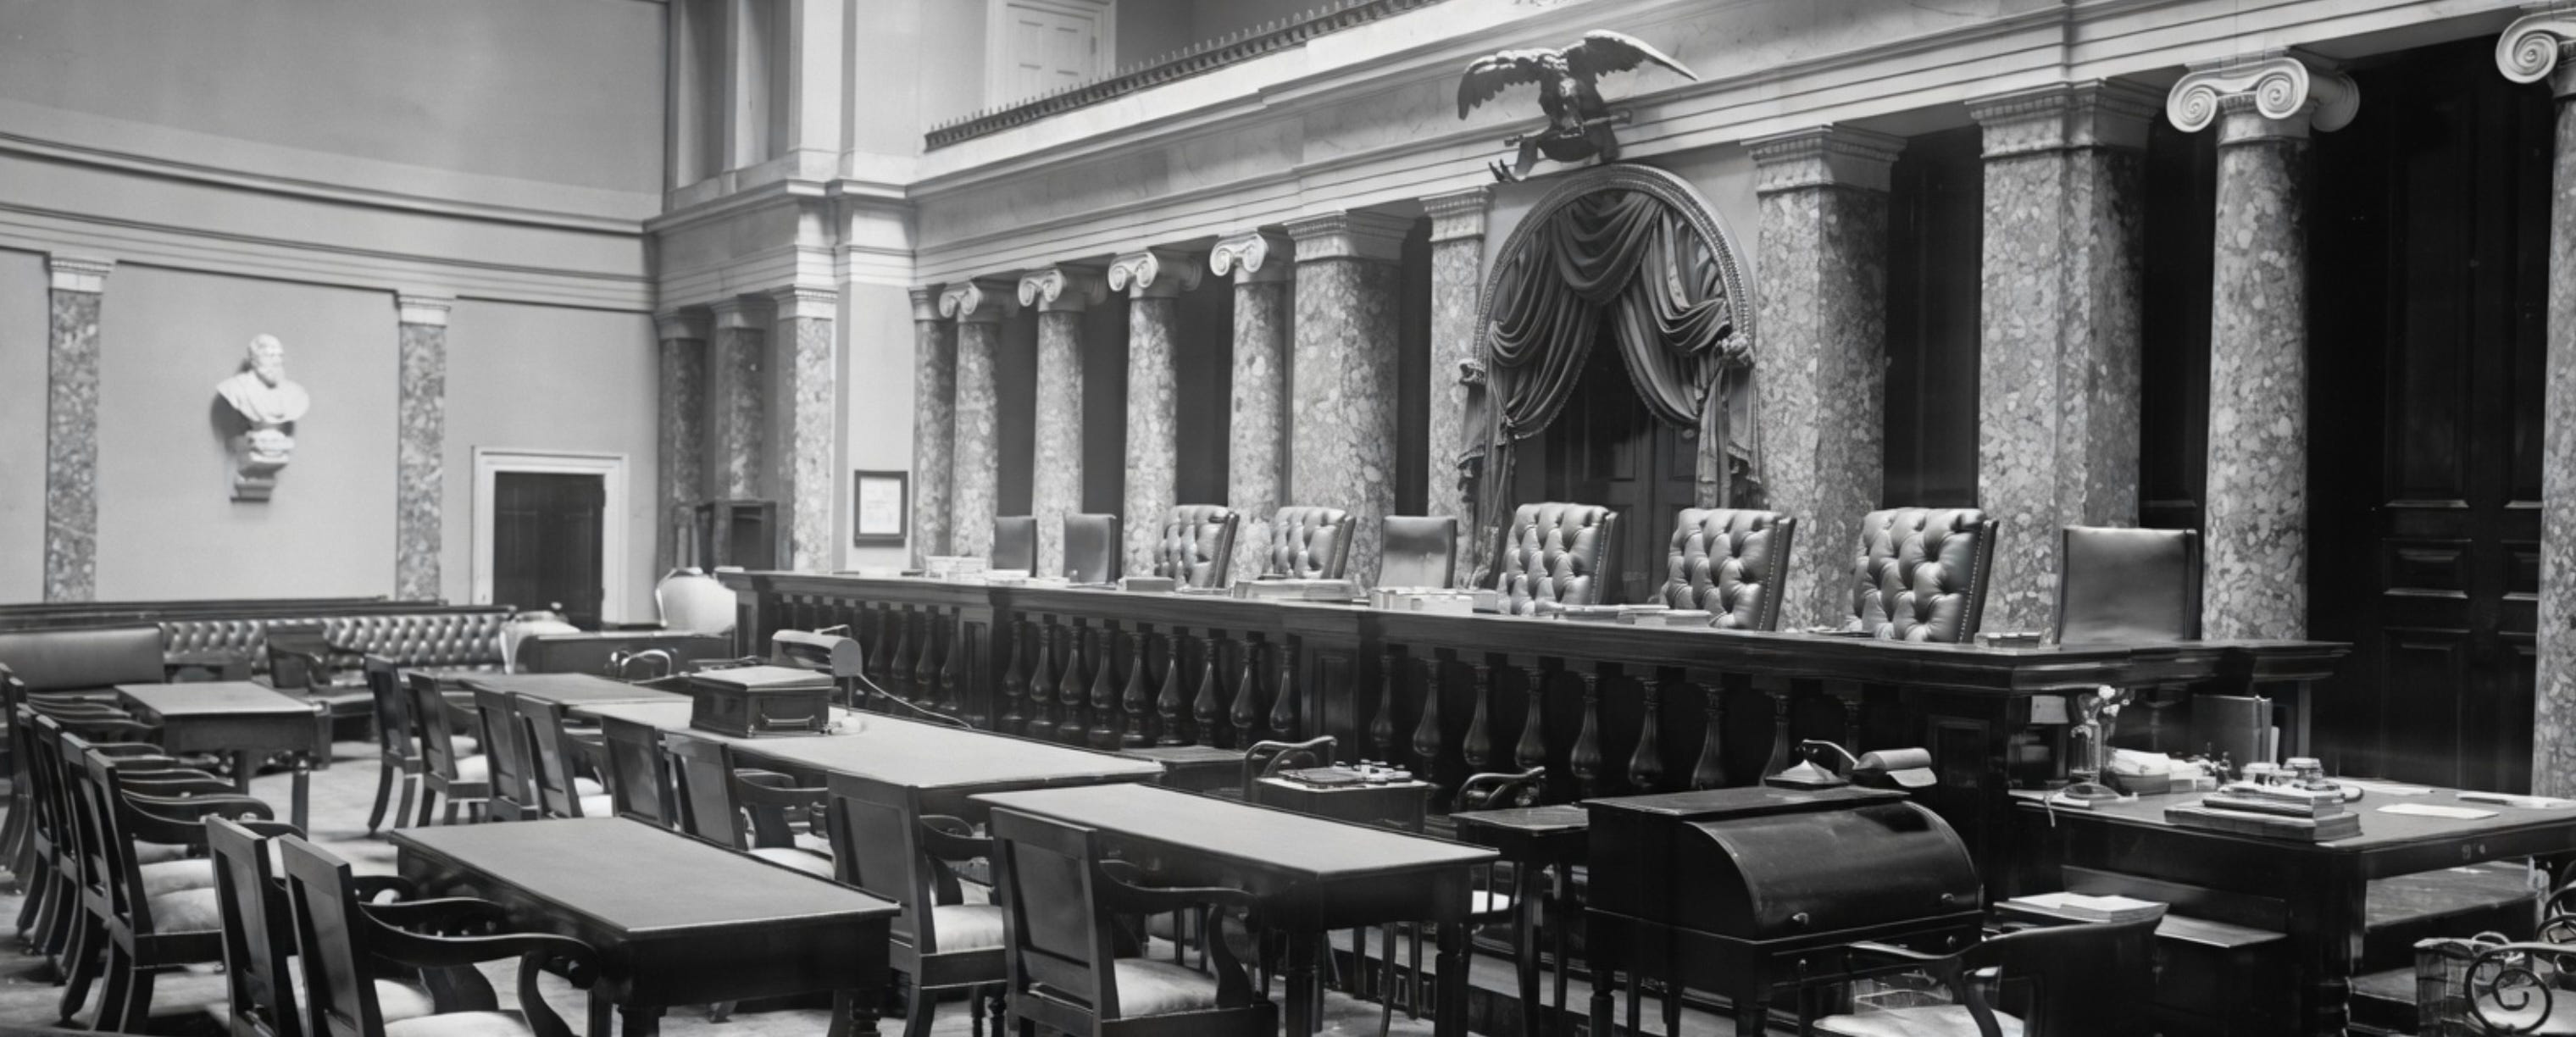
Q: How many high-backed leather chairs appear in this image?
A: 9